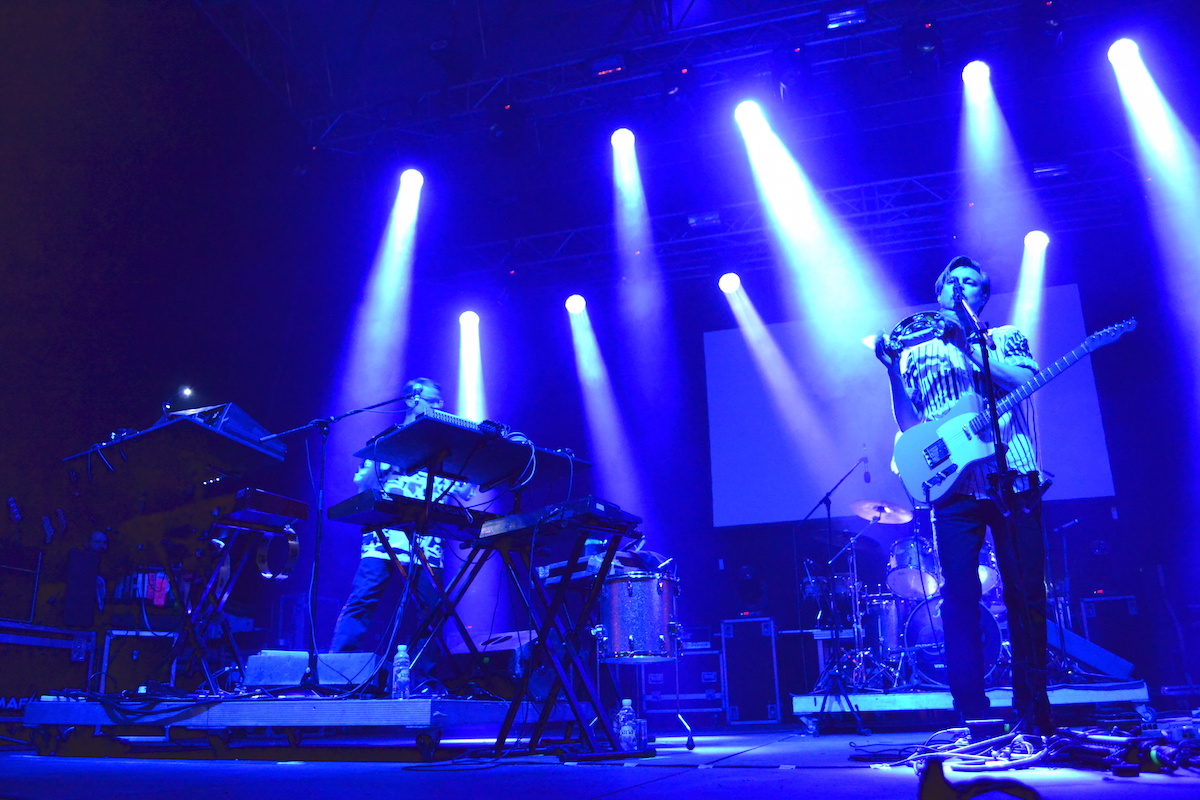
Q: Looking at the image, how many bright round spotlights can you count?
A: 9